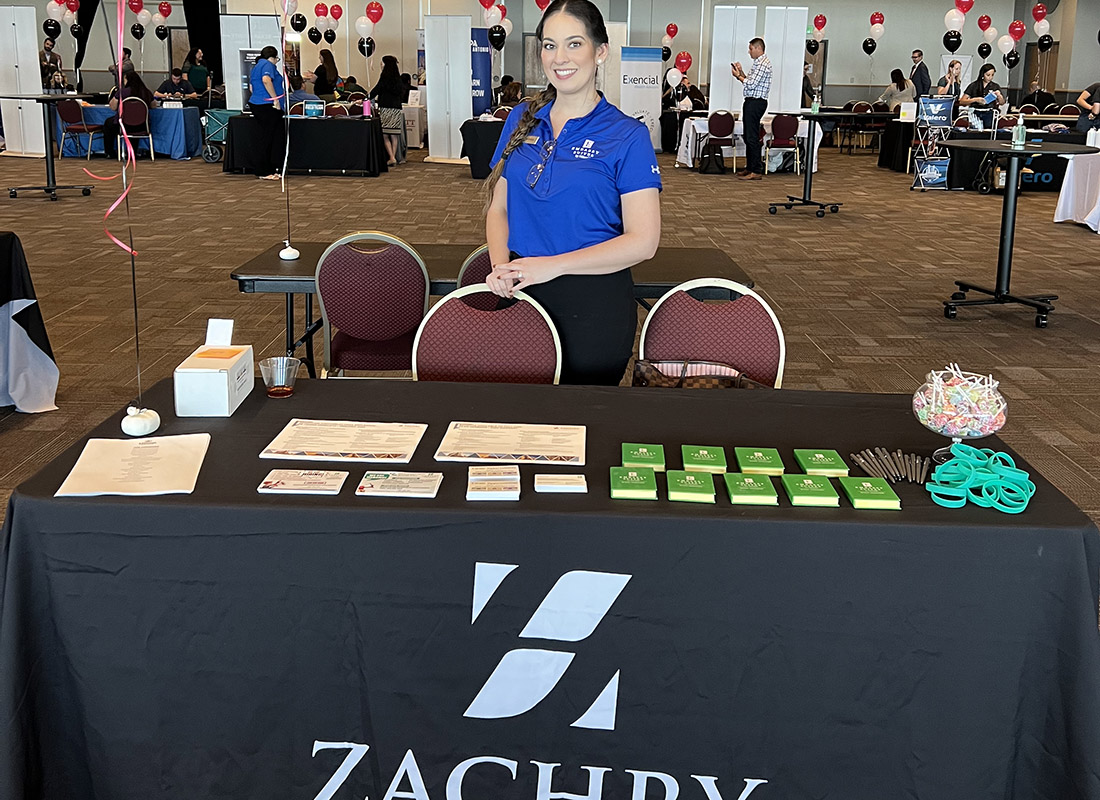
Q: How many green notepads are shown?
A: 9